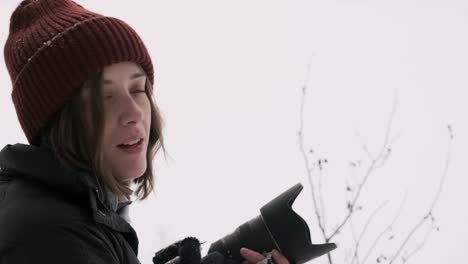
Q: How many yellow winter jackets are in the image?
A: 0